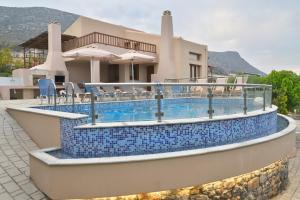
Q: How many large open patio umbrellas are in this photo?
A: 2